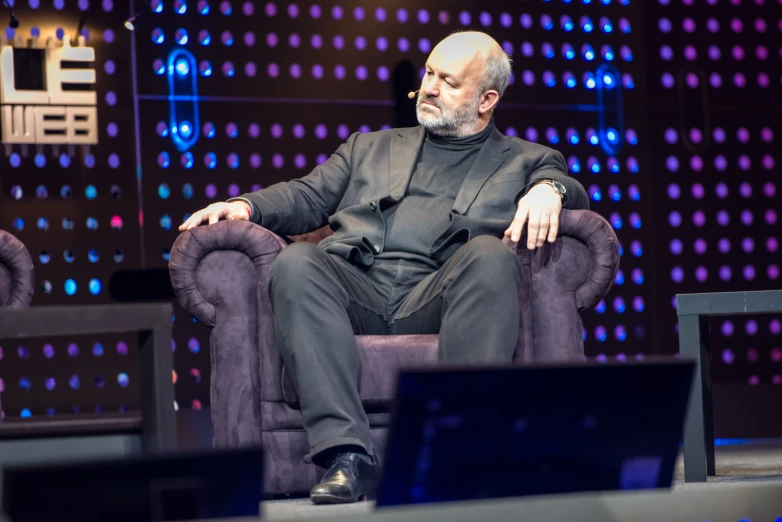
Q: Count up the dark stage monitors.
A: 2